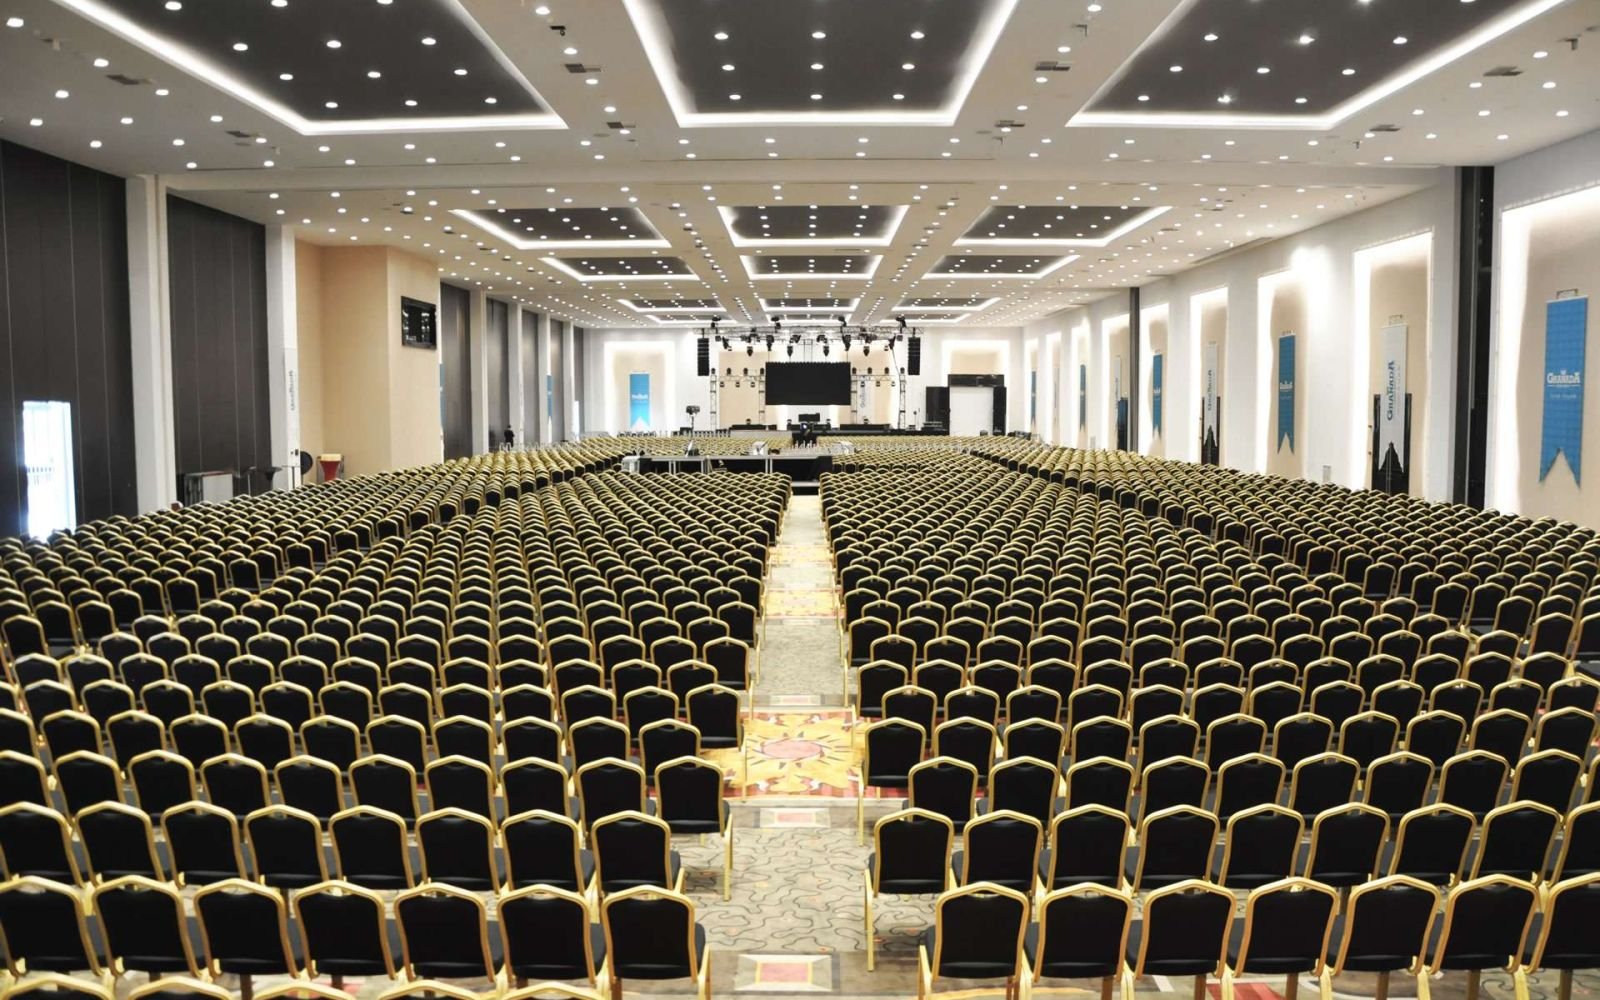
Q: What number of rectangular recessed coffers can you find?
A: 15